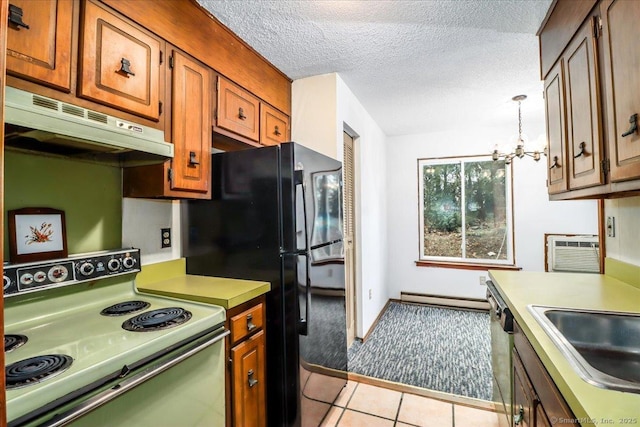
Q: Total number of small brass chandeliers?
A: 1